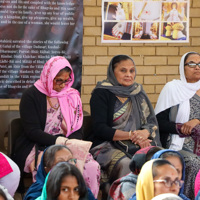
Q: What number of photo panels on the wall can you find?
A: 6